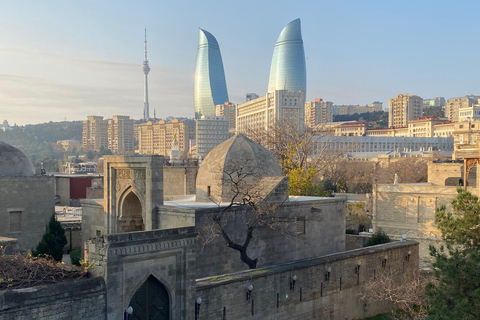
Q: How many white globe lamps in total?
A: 8